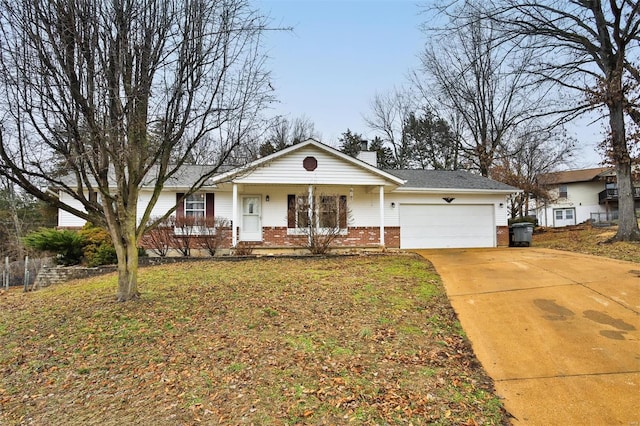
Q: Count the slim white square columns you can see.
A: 3